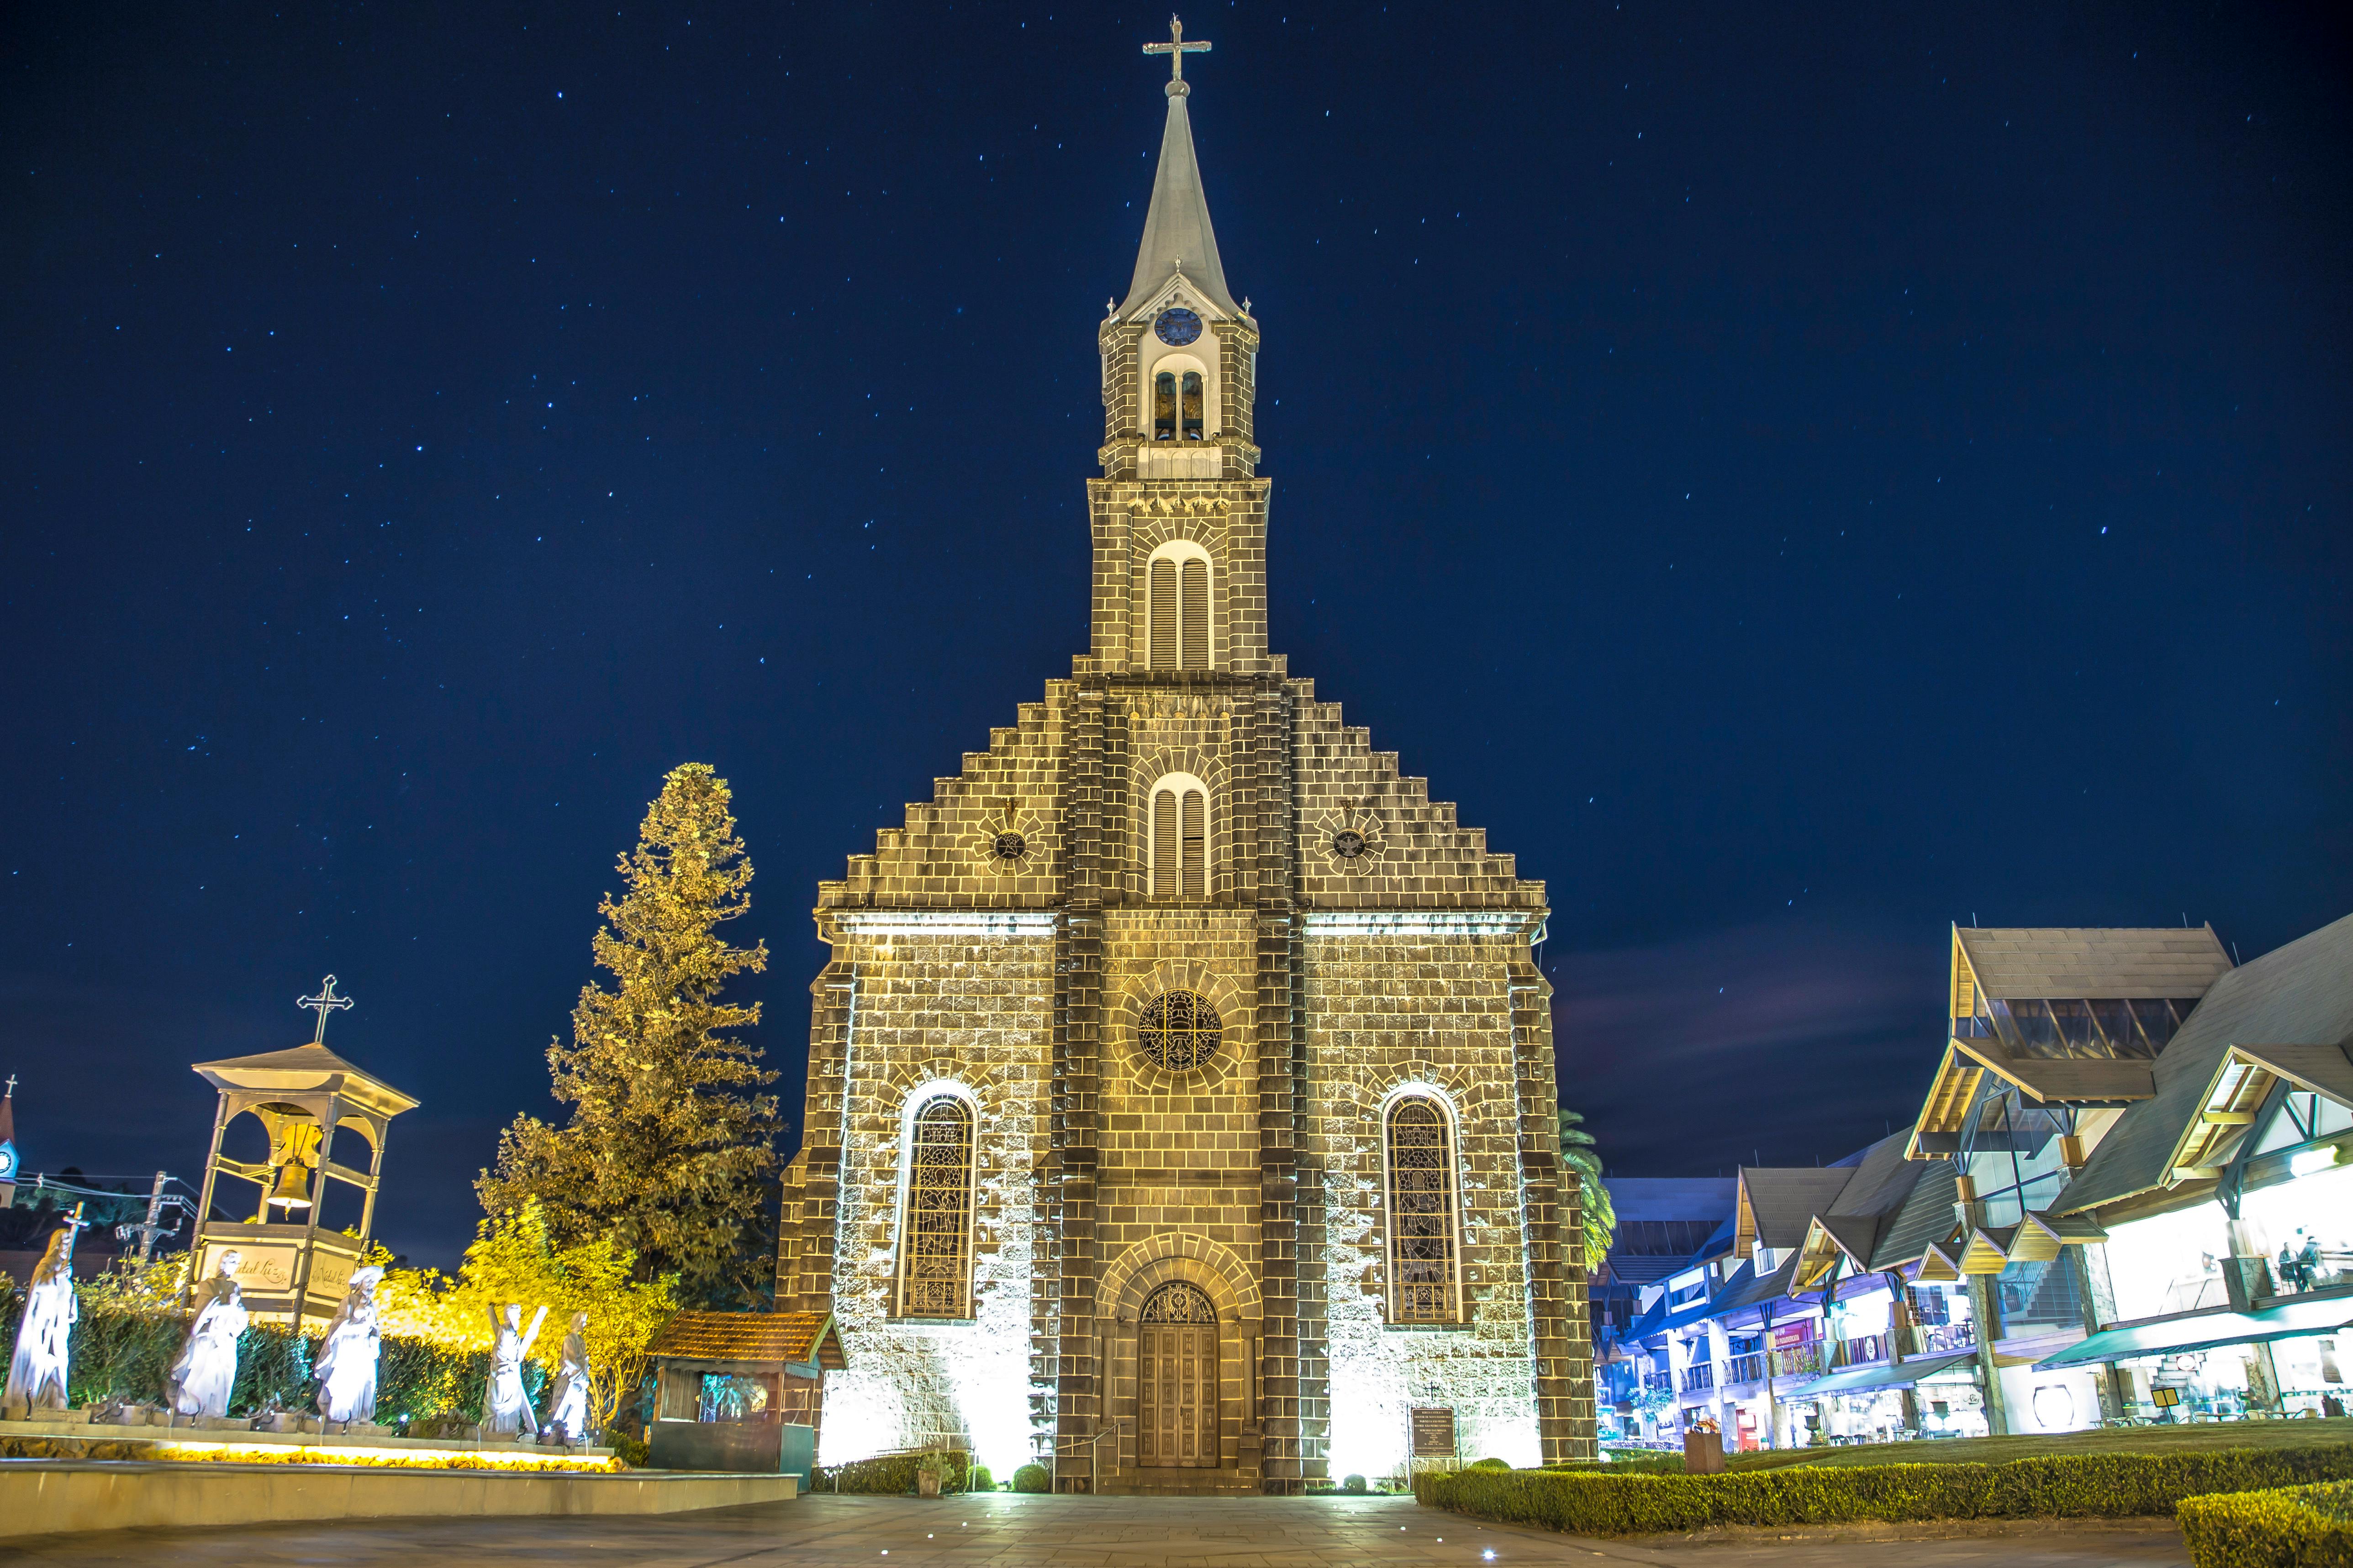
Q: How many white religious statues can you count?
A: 5